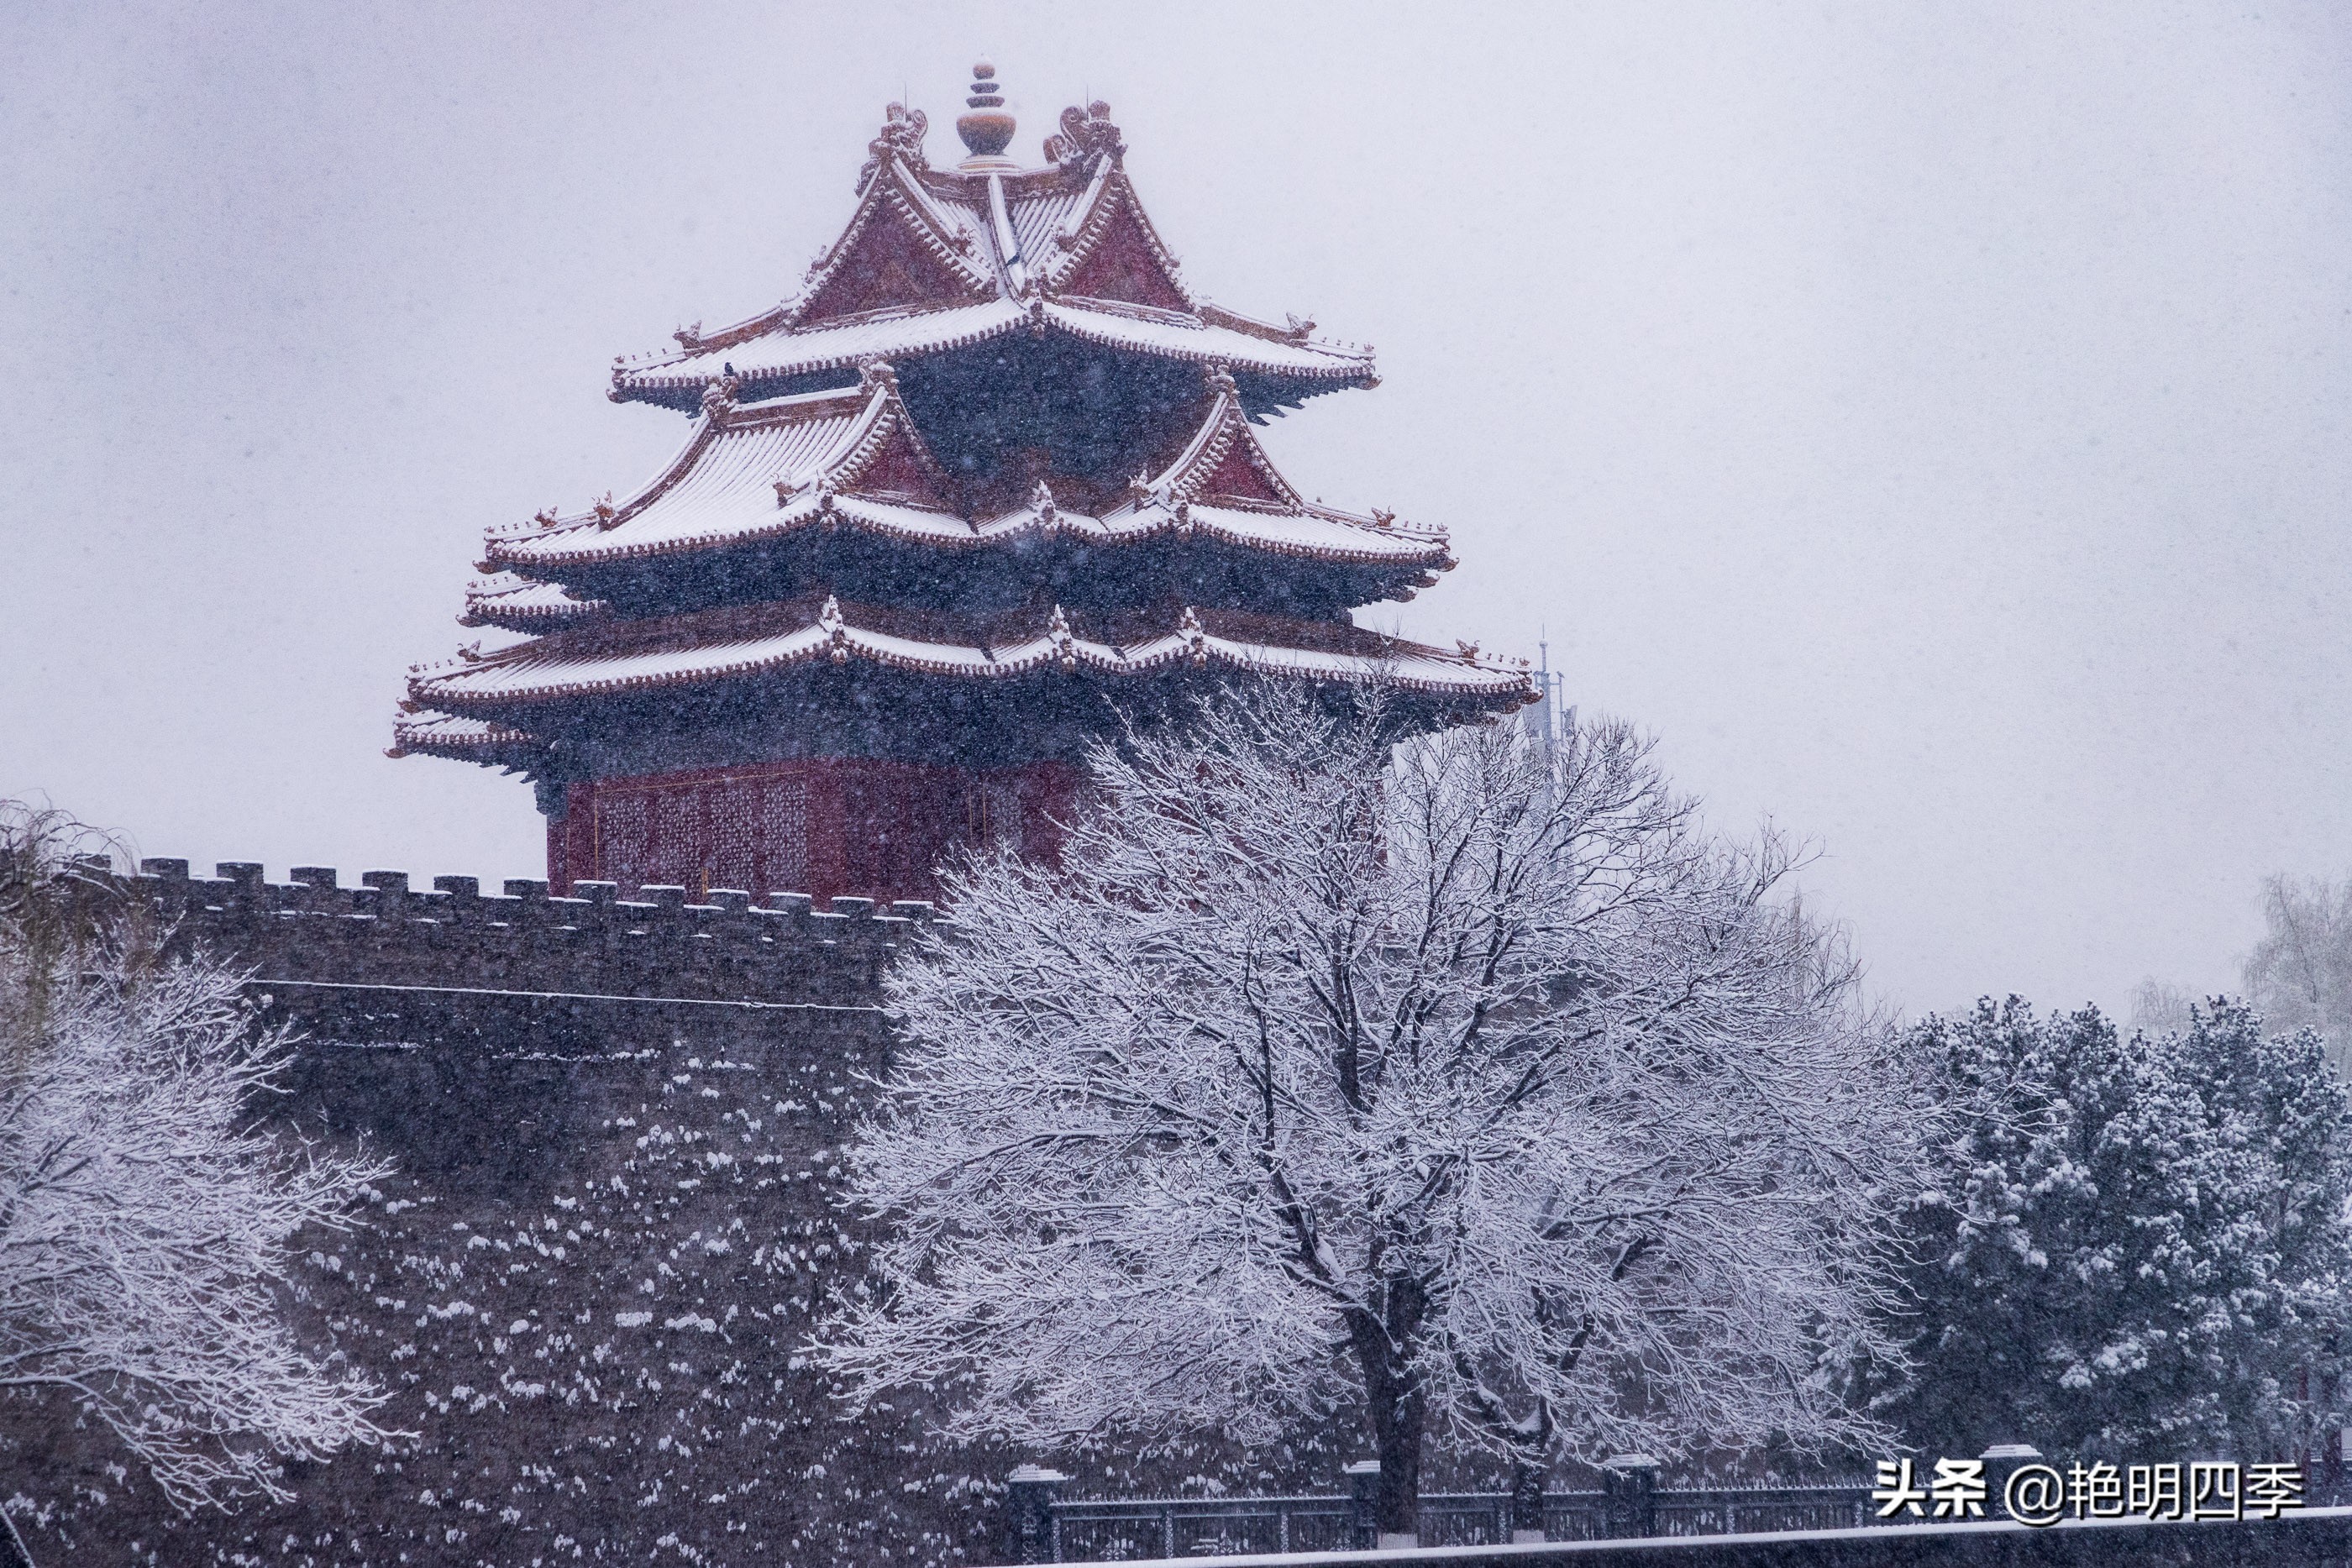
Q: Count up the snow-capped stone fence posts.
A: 4